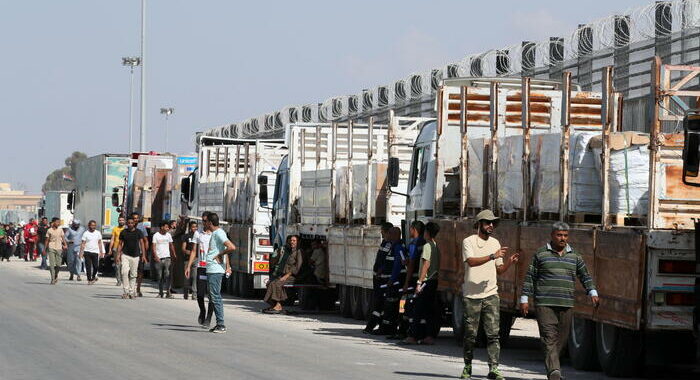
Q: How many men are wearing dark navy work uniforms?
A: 3